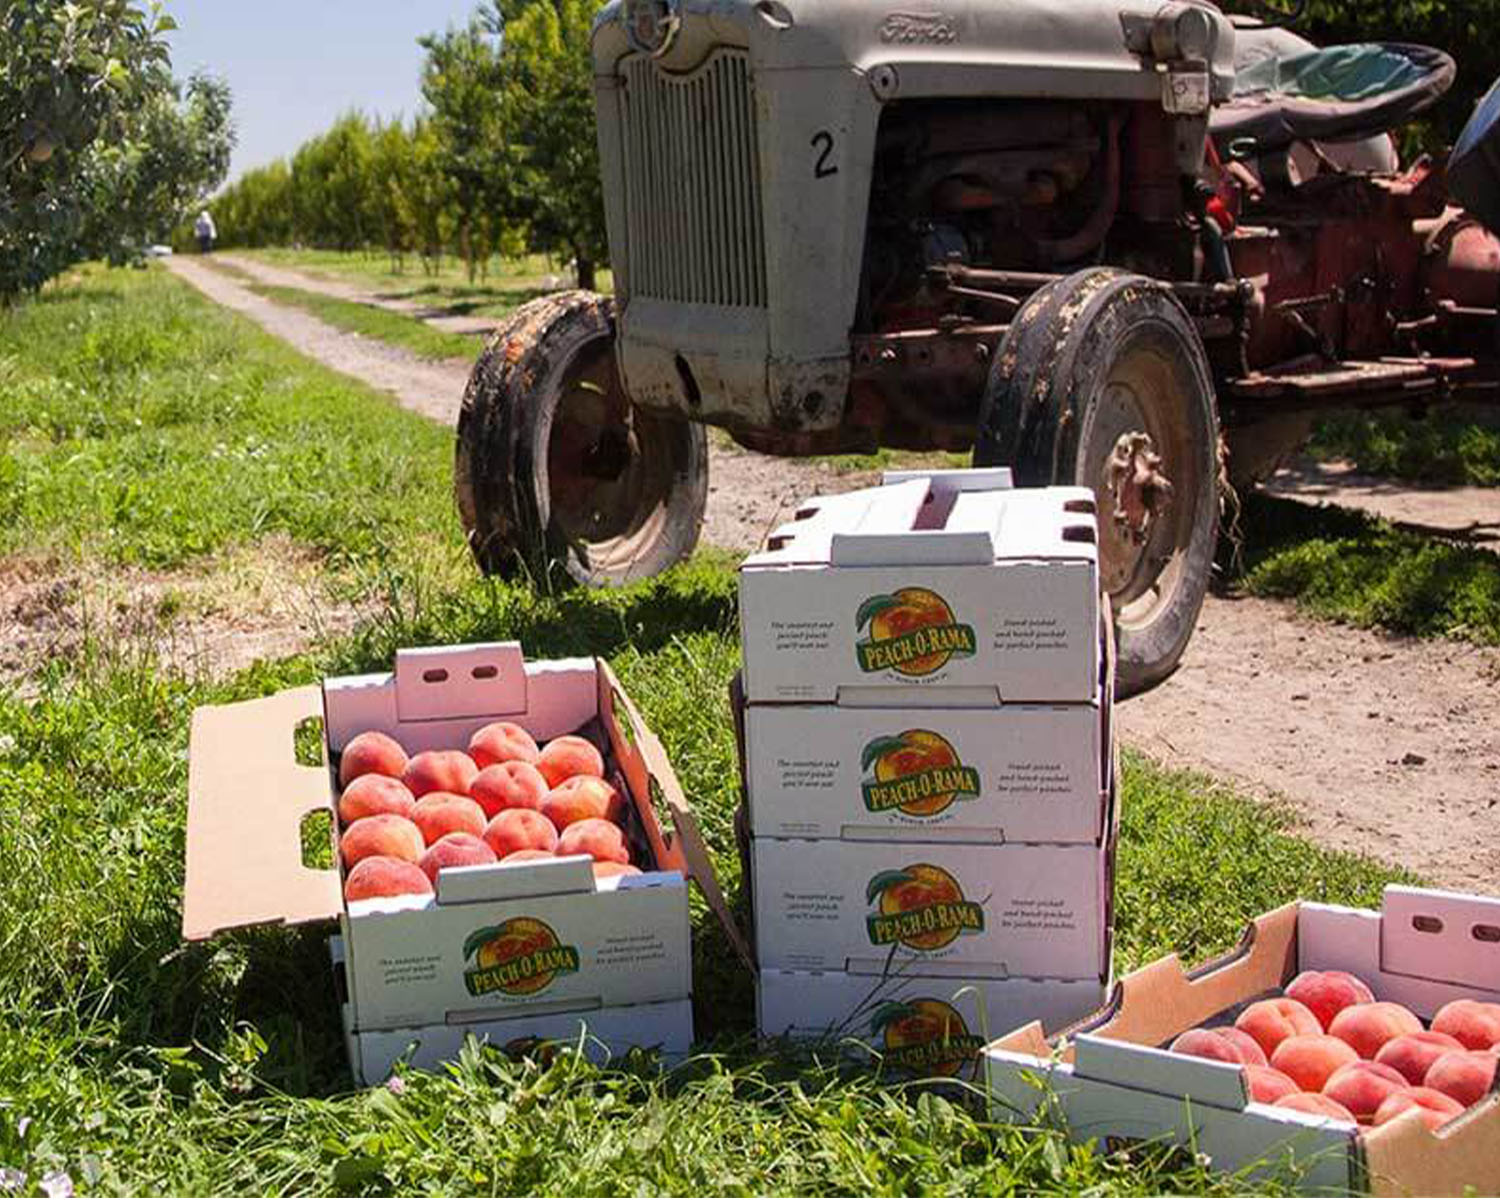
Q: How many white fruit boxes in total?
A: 7